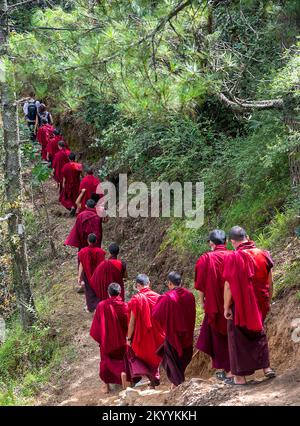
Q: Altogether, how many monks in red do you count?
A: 13